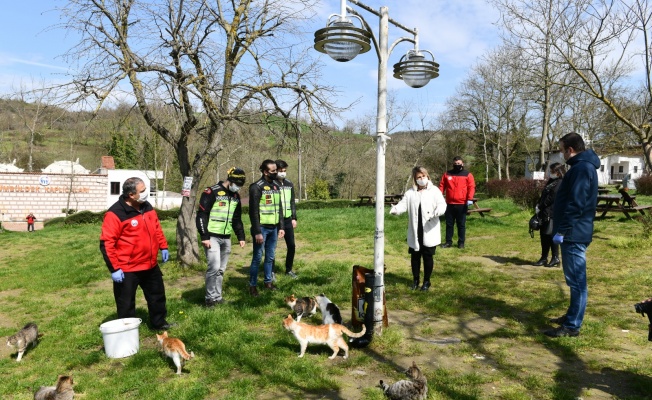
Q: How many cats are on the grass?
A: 7